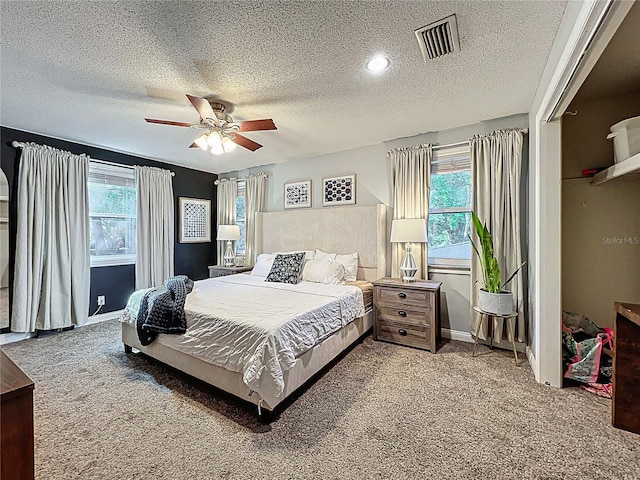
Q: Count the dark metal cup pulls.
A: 3